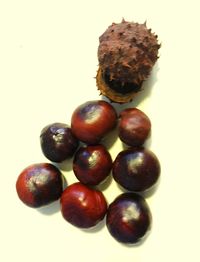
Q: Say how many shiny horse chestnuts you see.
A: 8